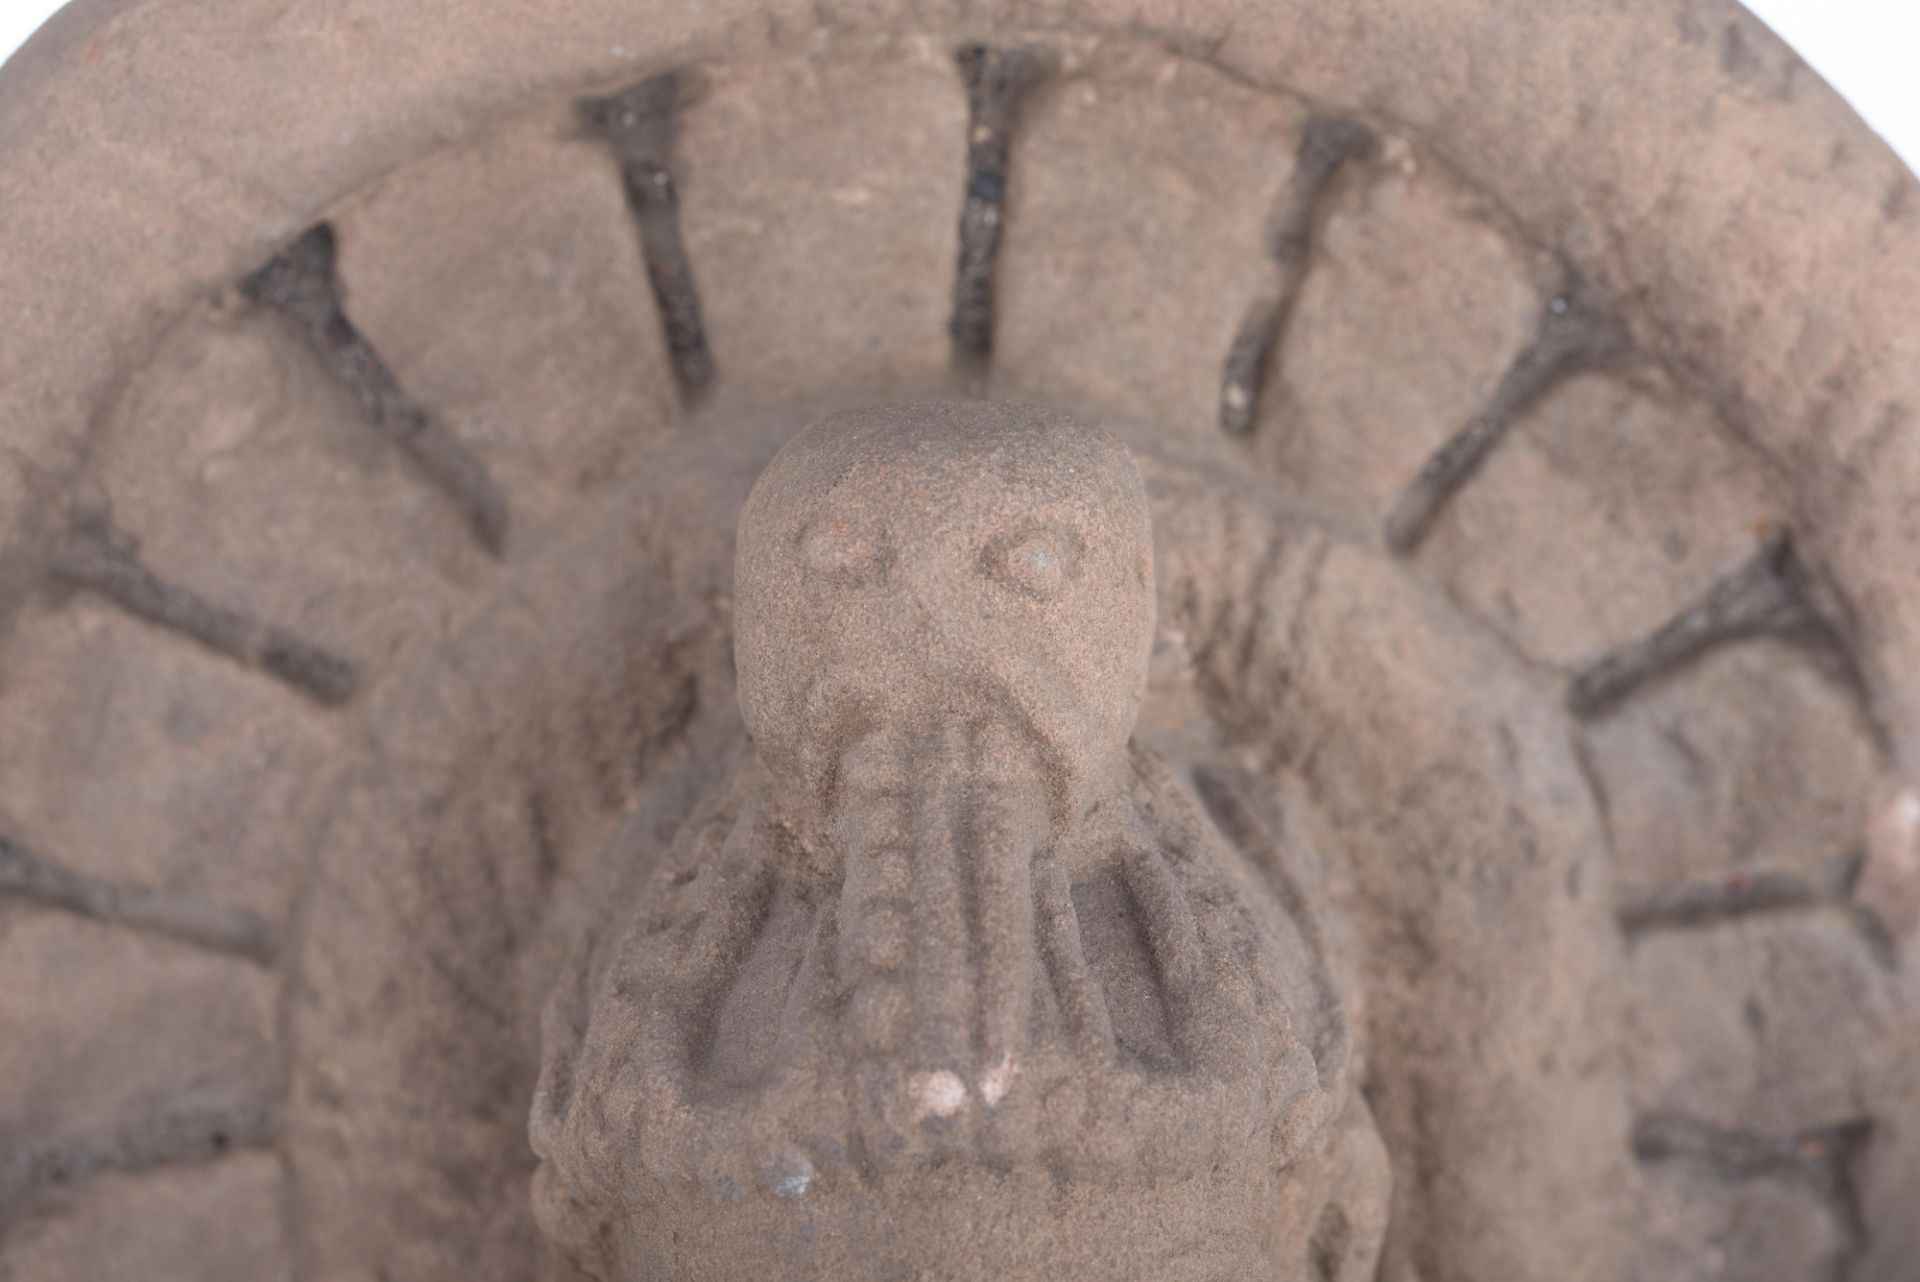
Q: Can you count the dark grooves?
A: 11